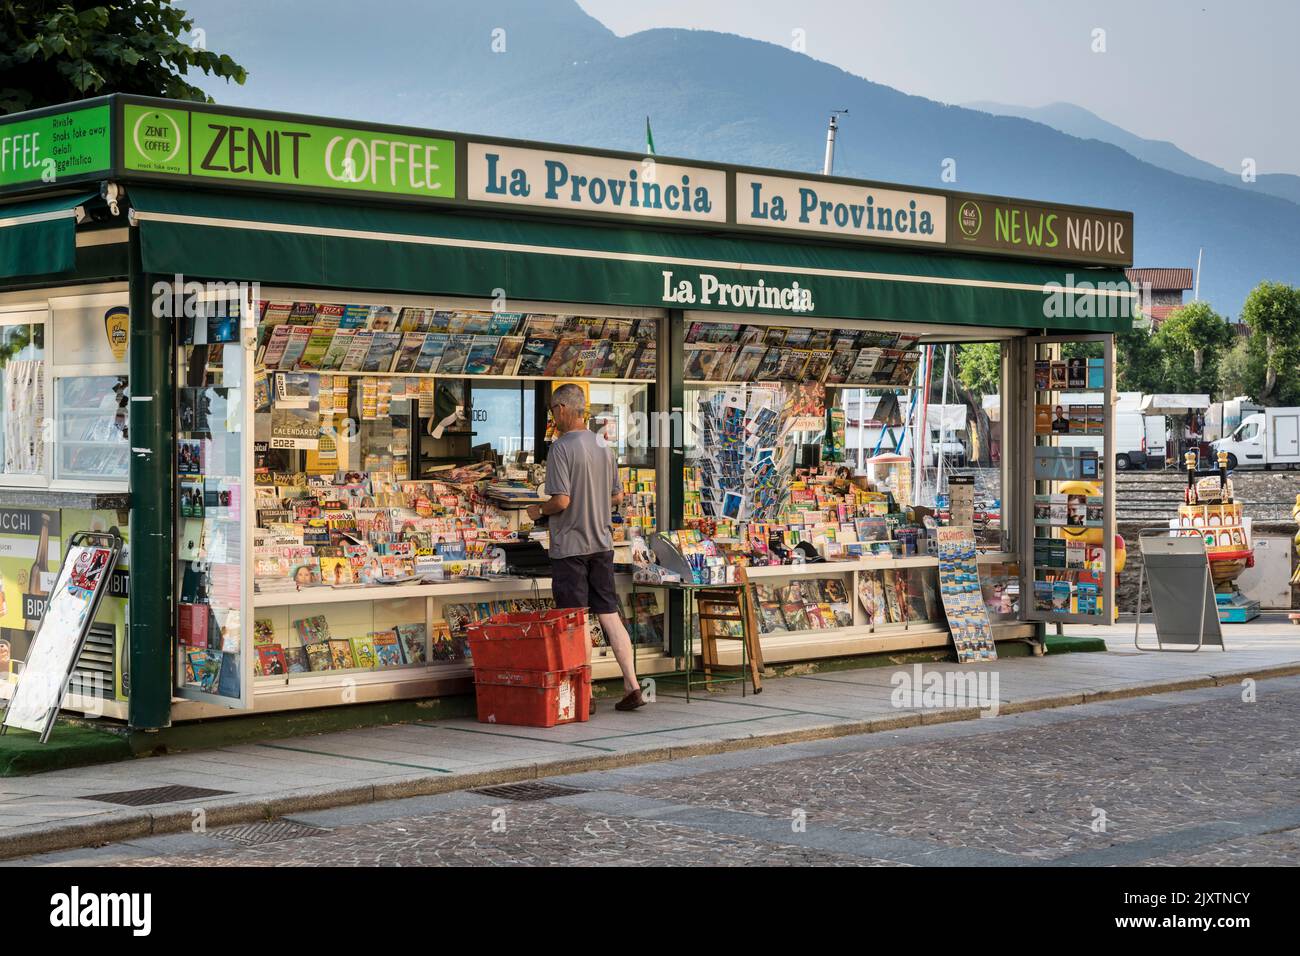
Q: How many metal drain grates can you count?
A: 3